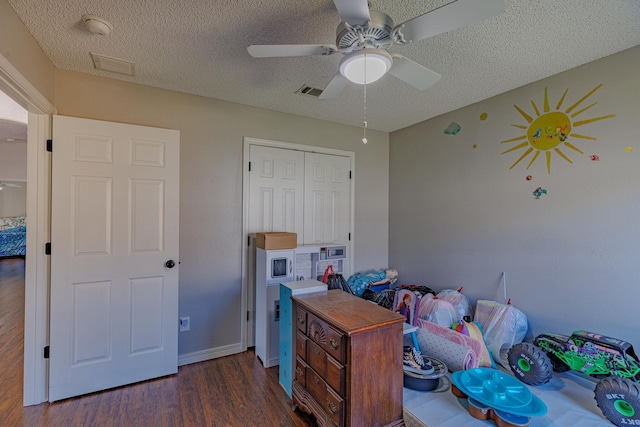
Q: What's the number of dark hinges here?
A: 8